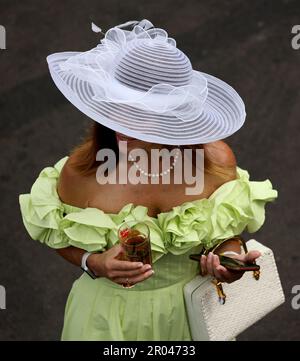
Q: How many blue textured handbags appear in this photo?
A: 0